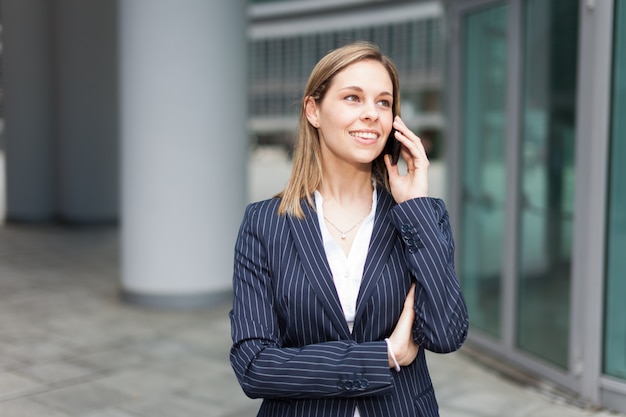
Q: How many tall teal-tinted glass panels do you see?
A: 3